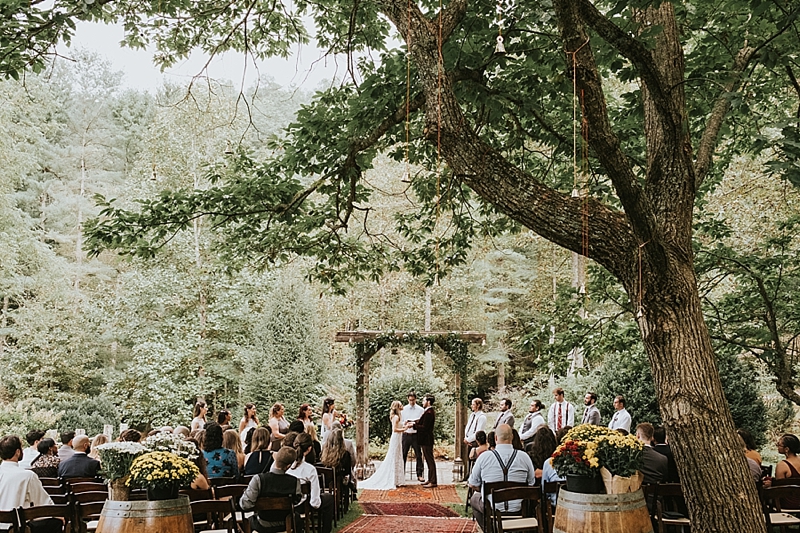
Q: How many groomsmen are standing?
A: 6